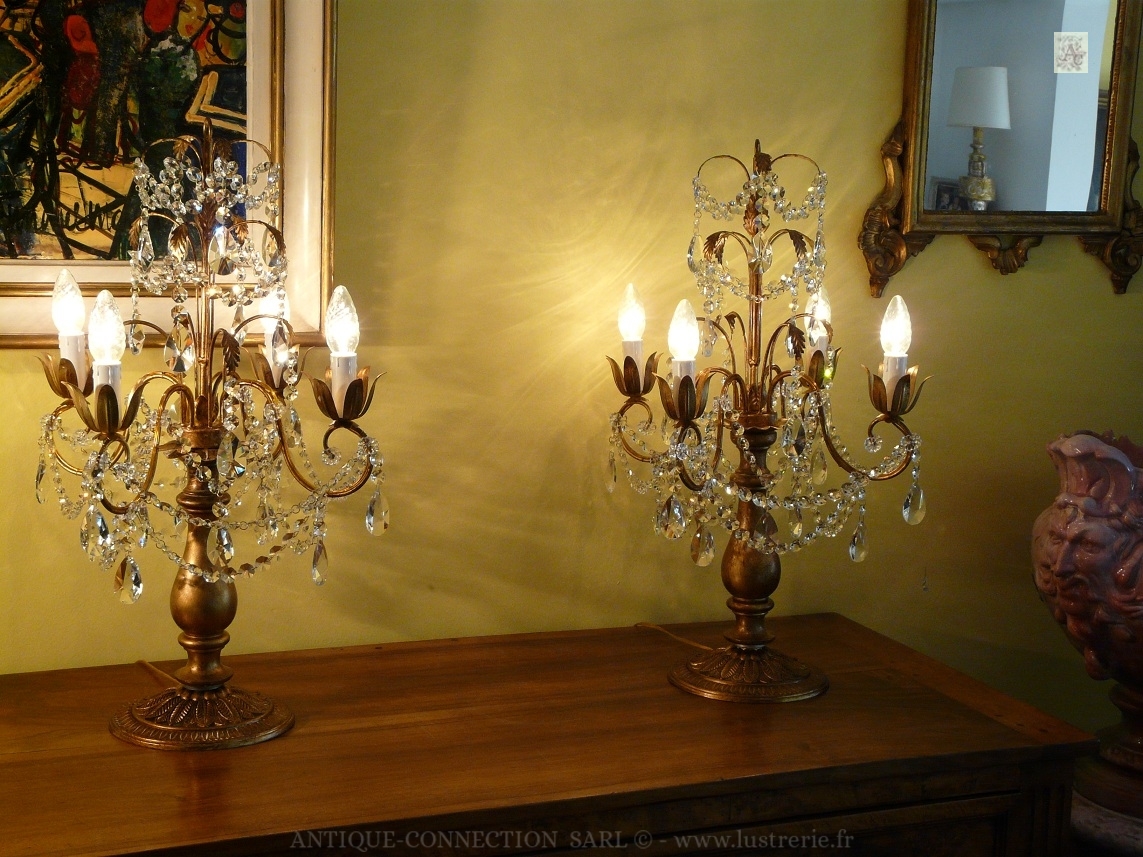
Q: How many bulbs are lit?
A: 8